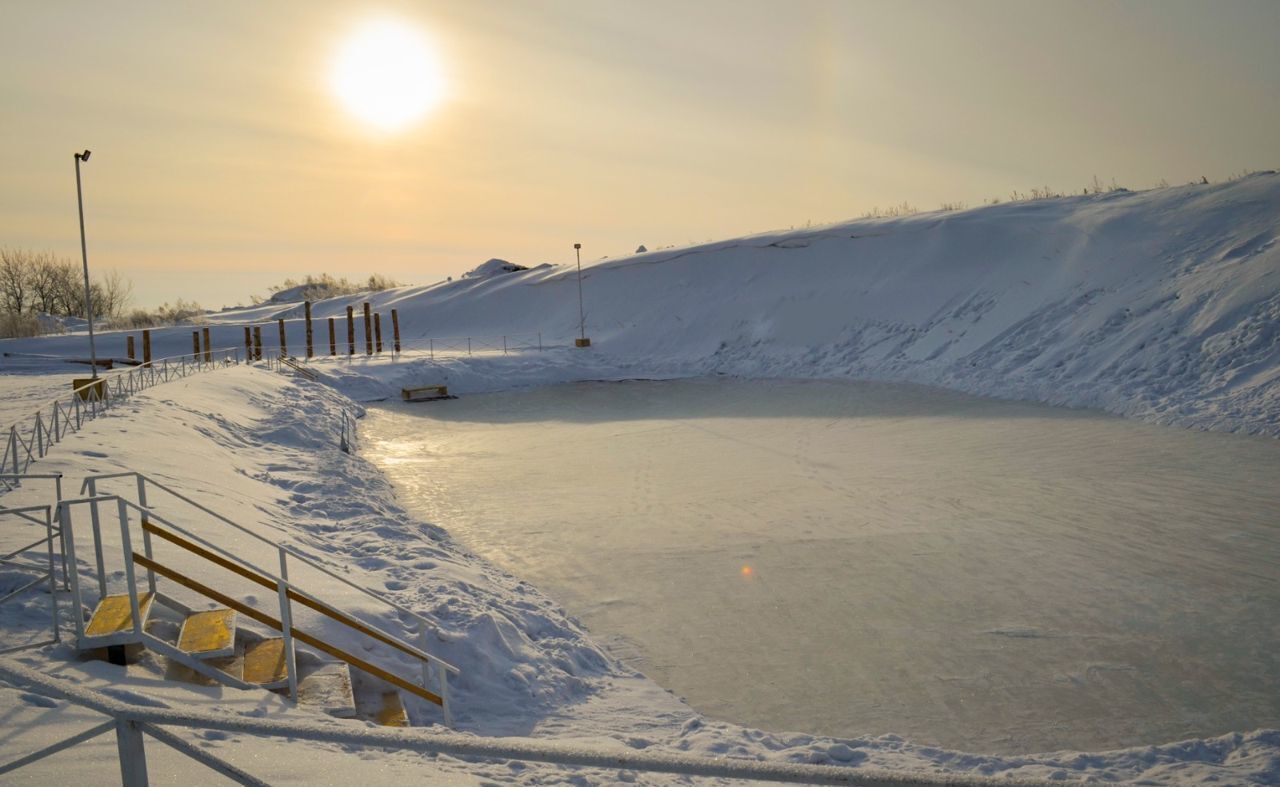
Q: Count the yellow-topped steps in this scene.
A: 4